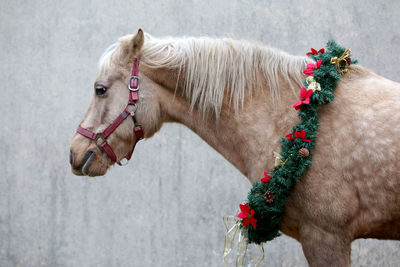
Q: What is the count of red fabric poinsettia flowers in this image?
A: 6